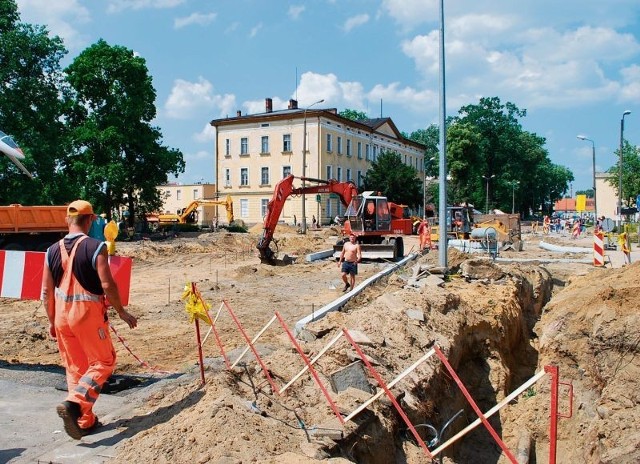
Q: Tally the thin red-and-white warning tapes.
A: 1